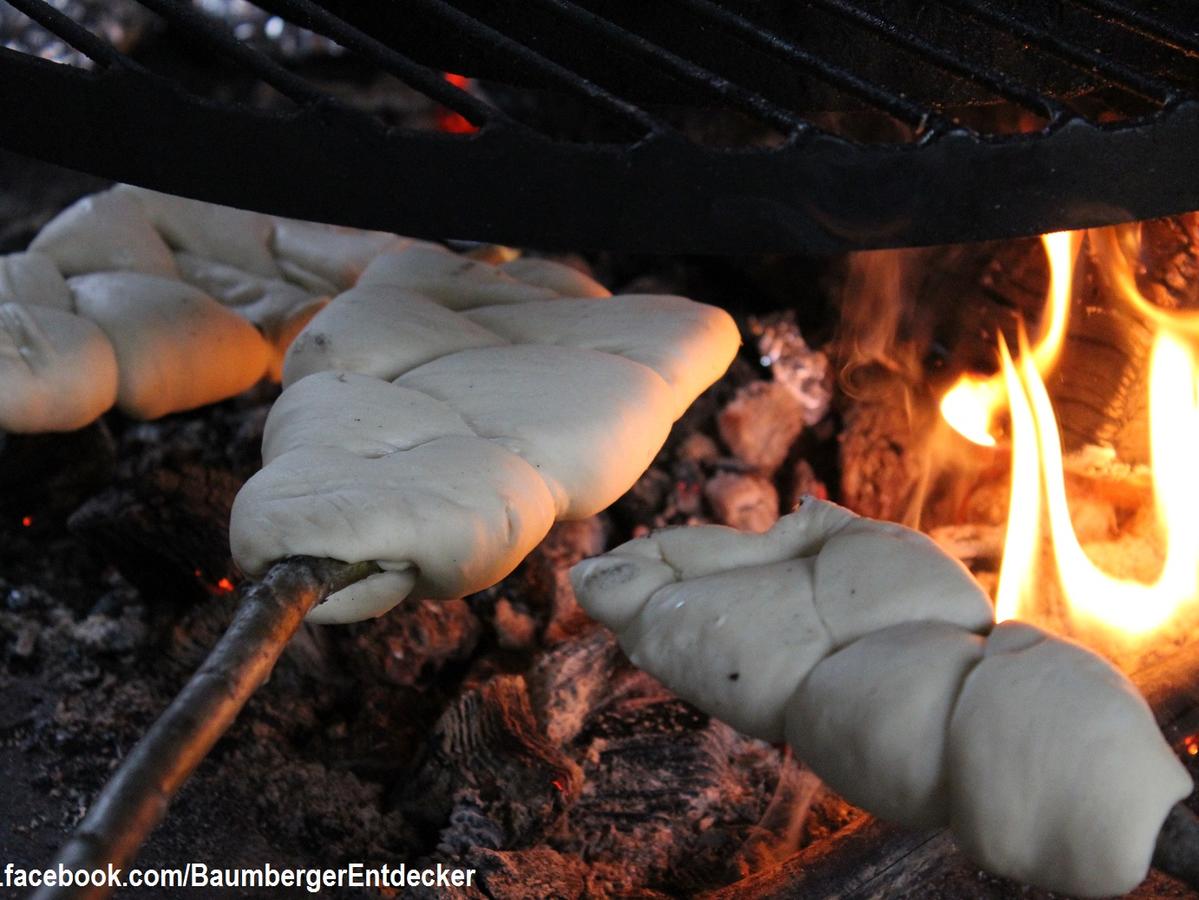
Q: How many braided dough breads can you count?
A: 3